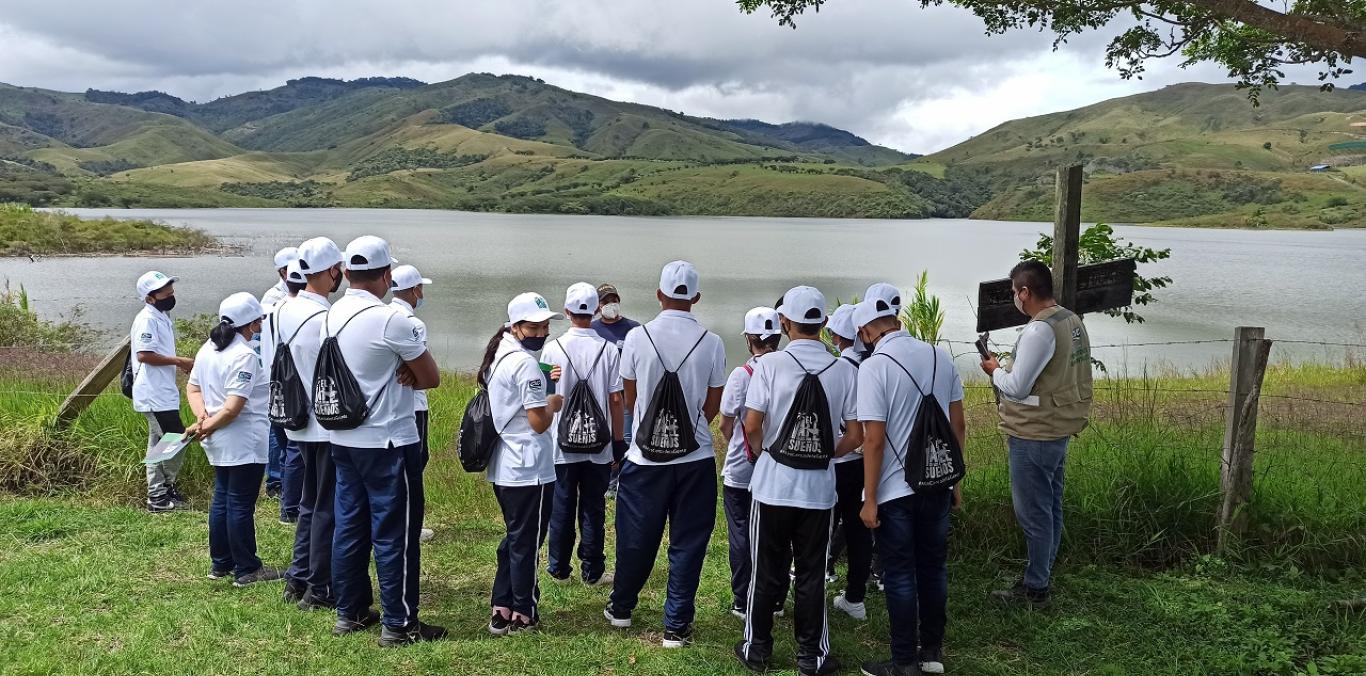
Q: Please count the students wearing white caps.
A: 15